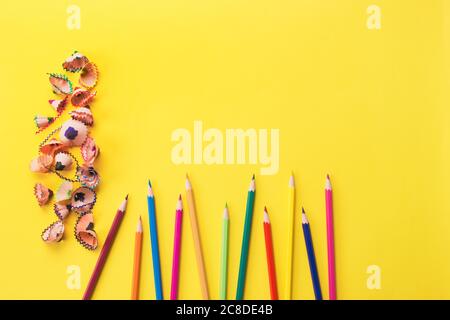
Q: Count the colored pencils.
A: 11